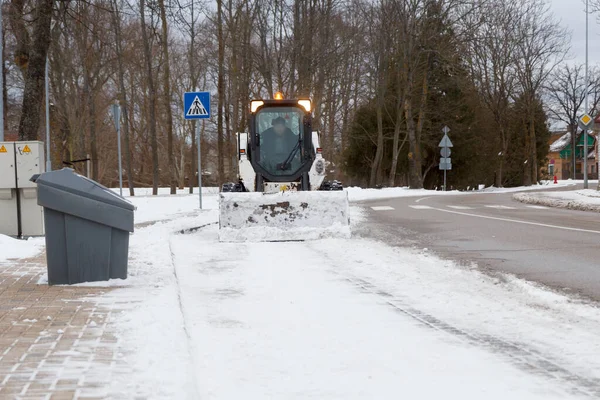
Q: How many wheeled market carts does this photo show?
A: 0